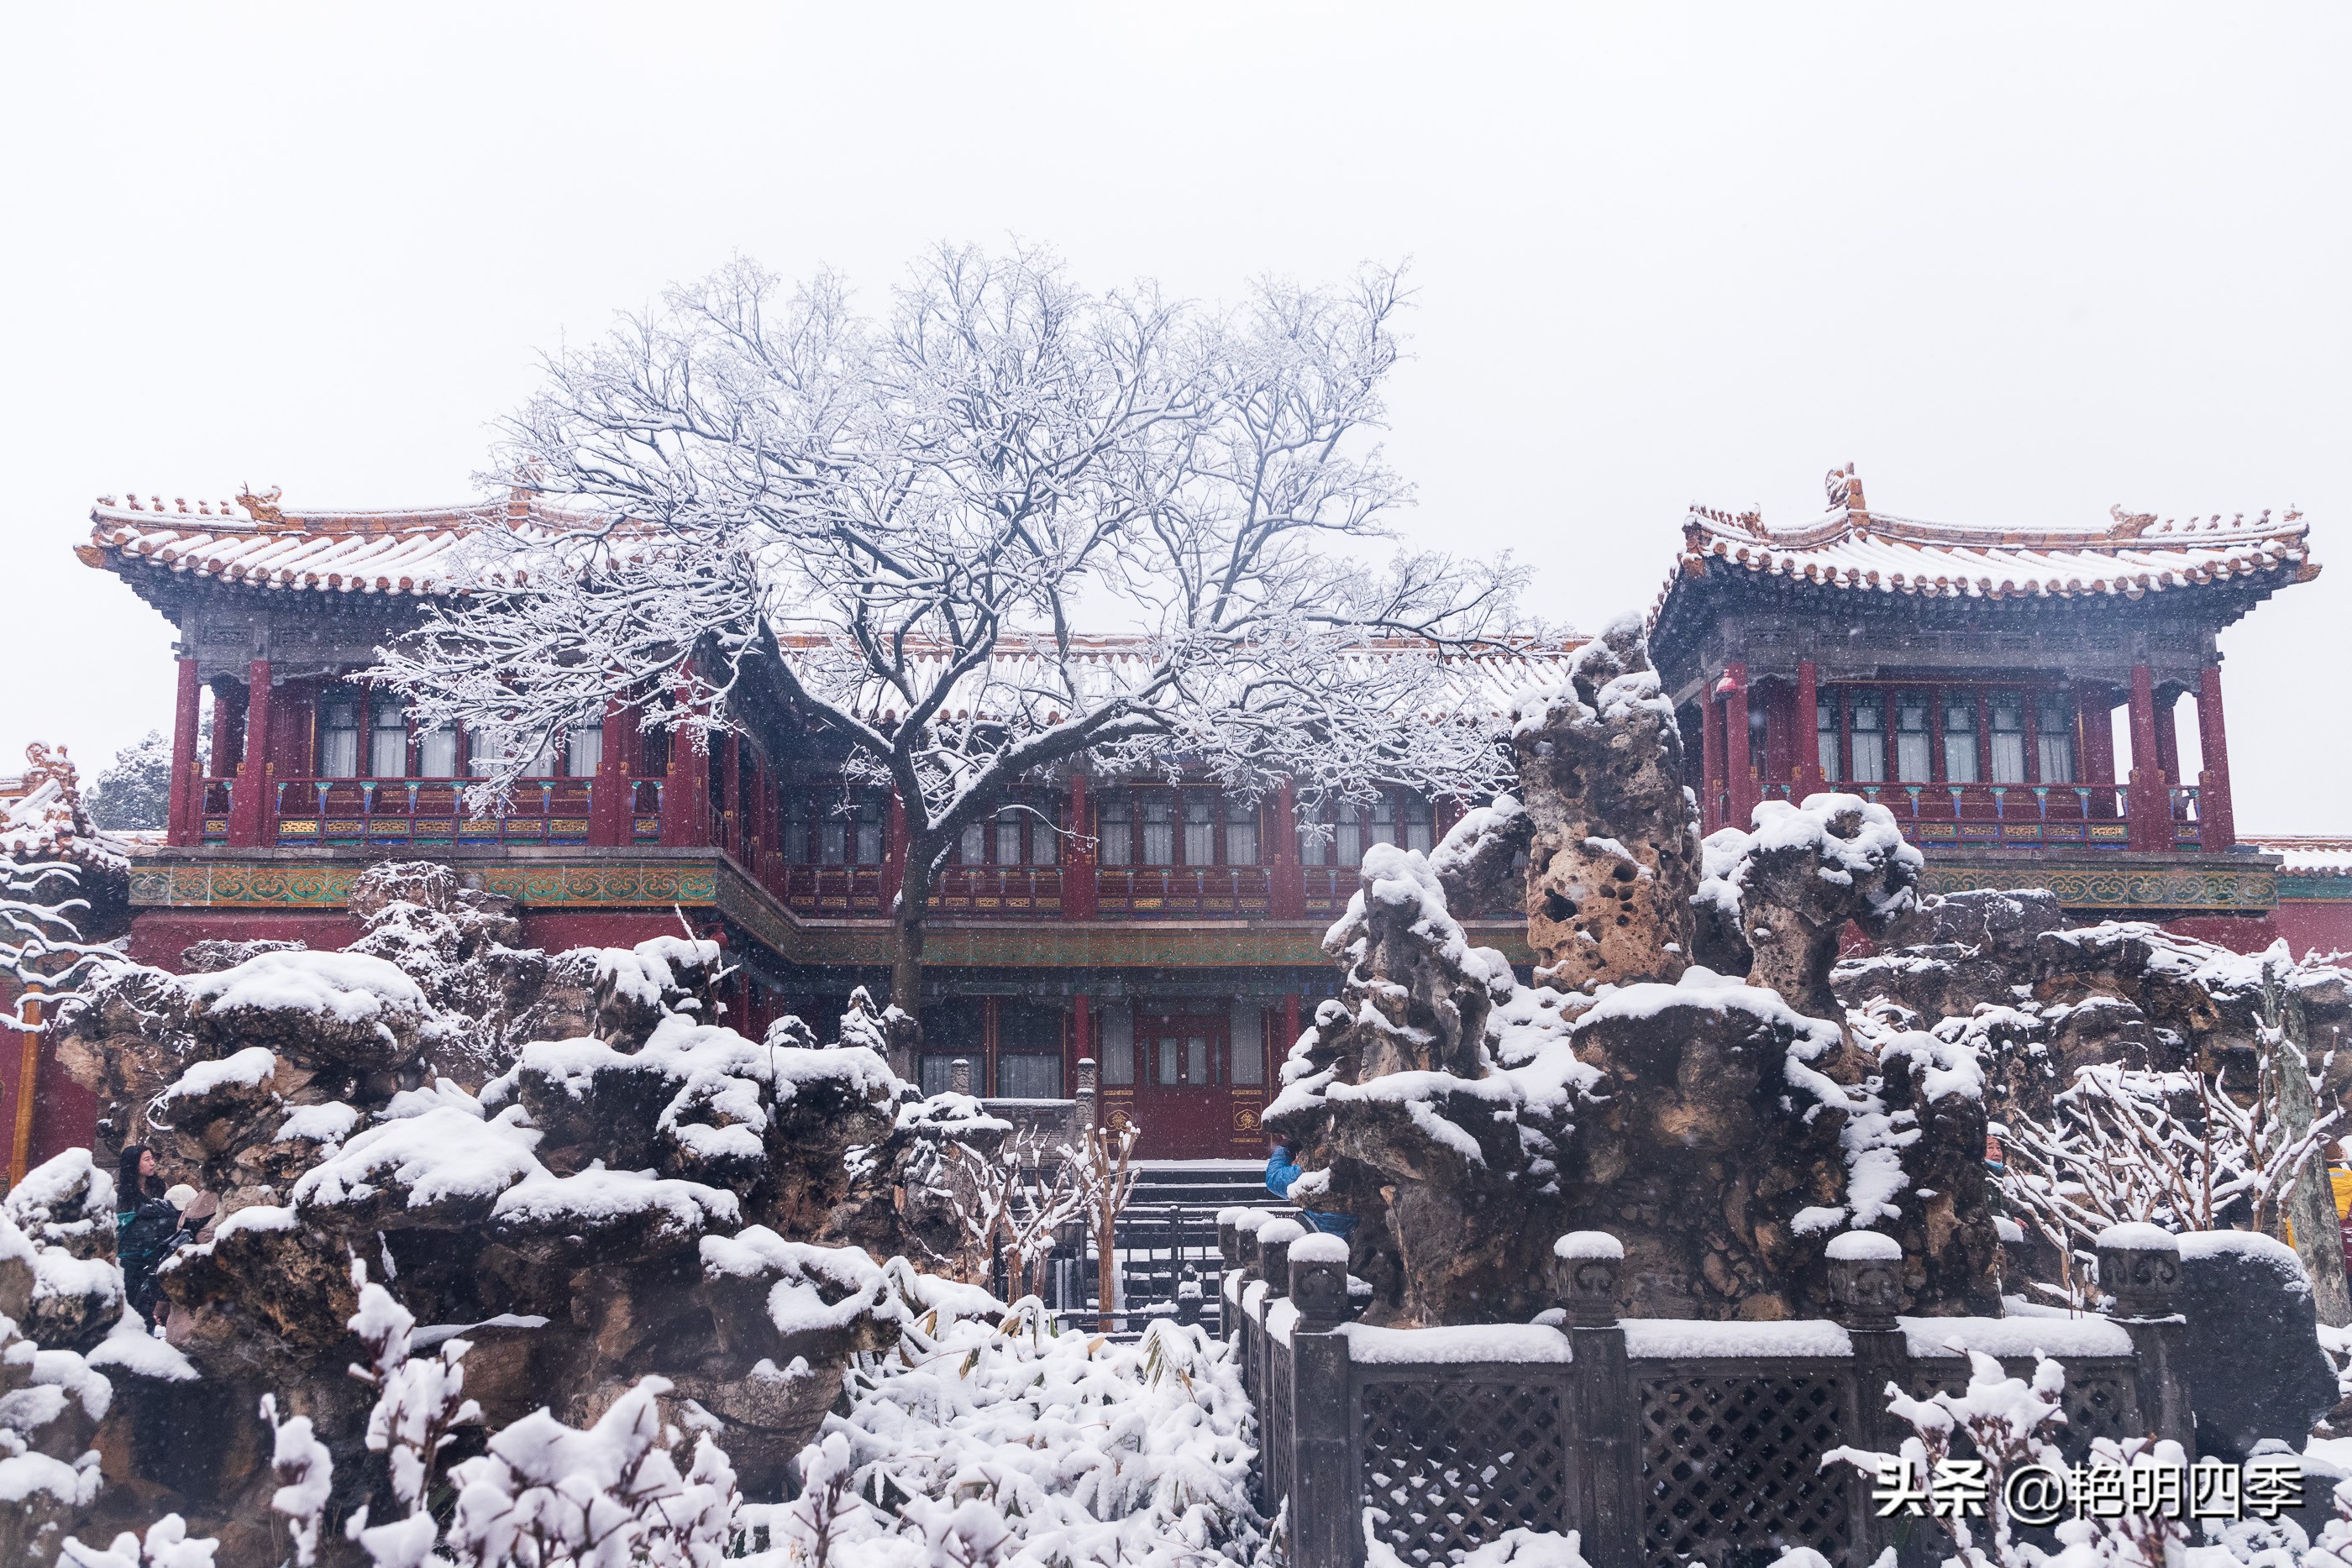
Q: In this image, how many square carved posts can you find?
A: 7